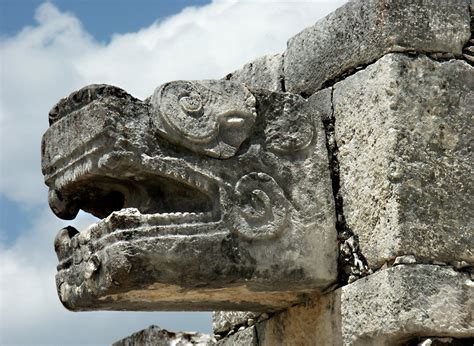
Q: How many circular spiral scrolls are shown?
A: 2